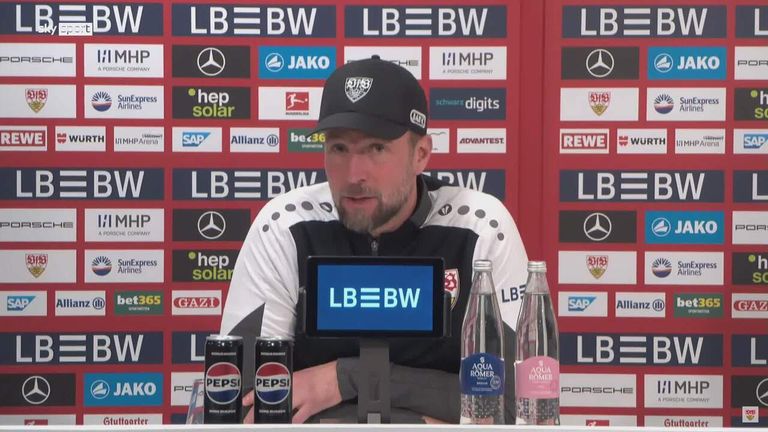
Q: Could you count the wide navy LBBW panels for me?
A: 14